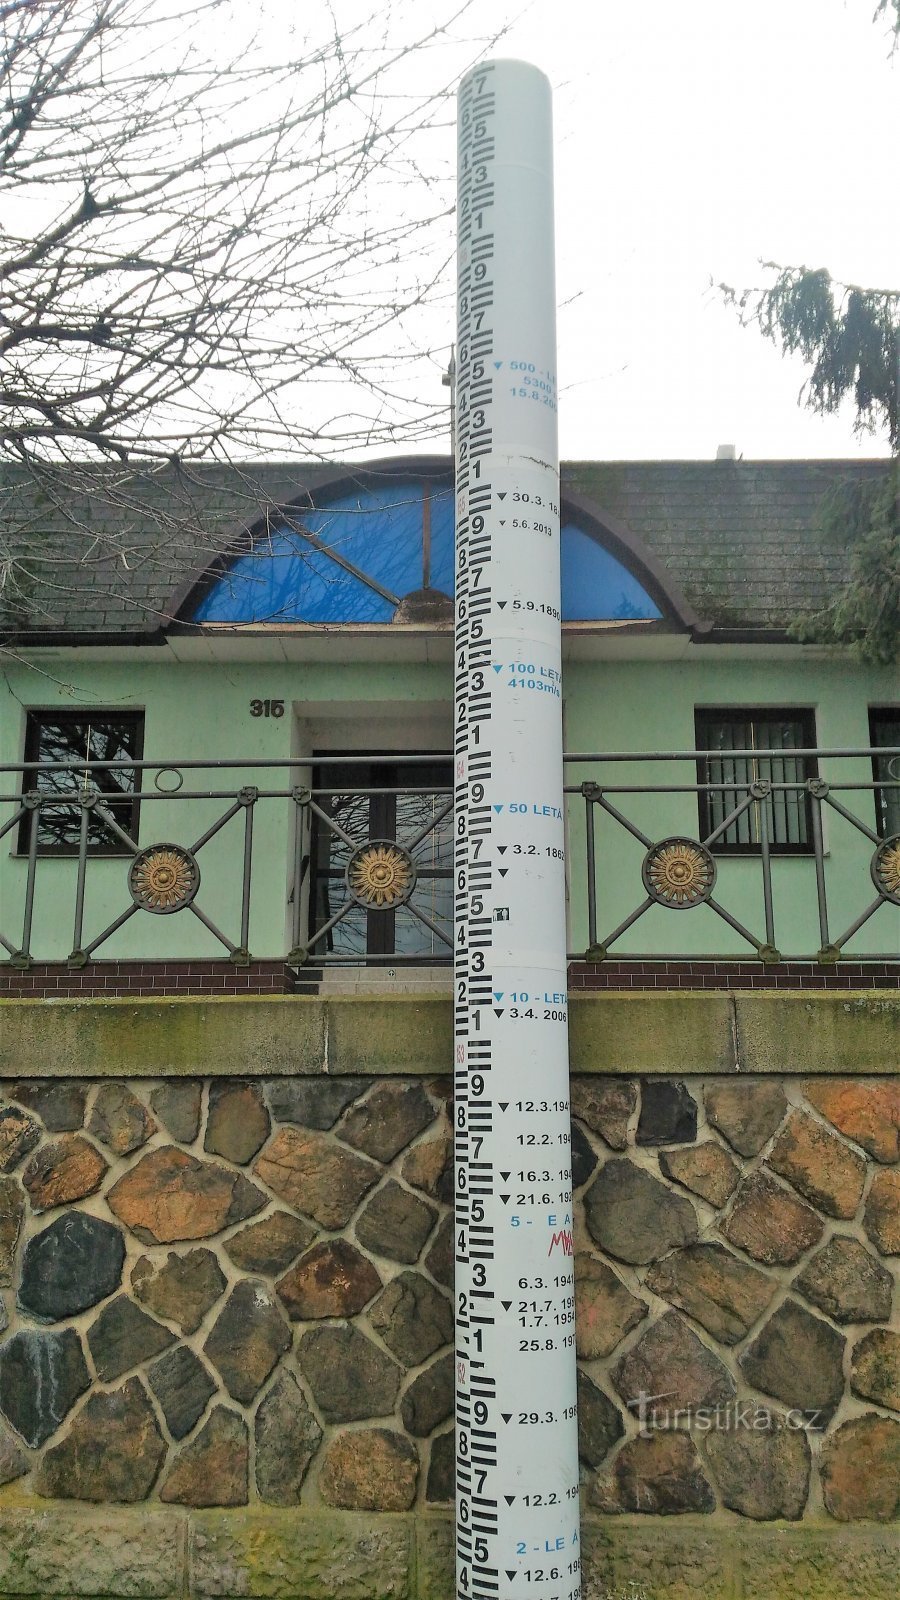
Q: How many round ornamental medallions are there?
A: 4